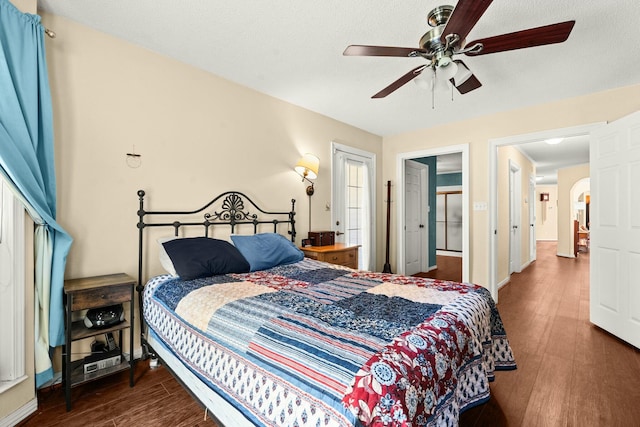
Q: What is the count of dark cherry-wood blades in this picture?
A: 5